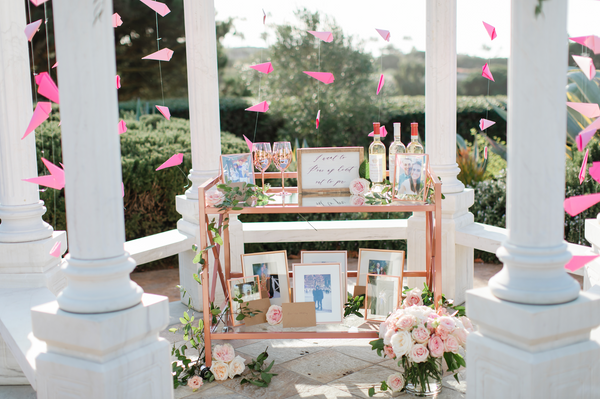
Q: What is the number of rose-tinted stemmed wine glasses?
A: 2